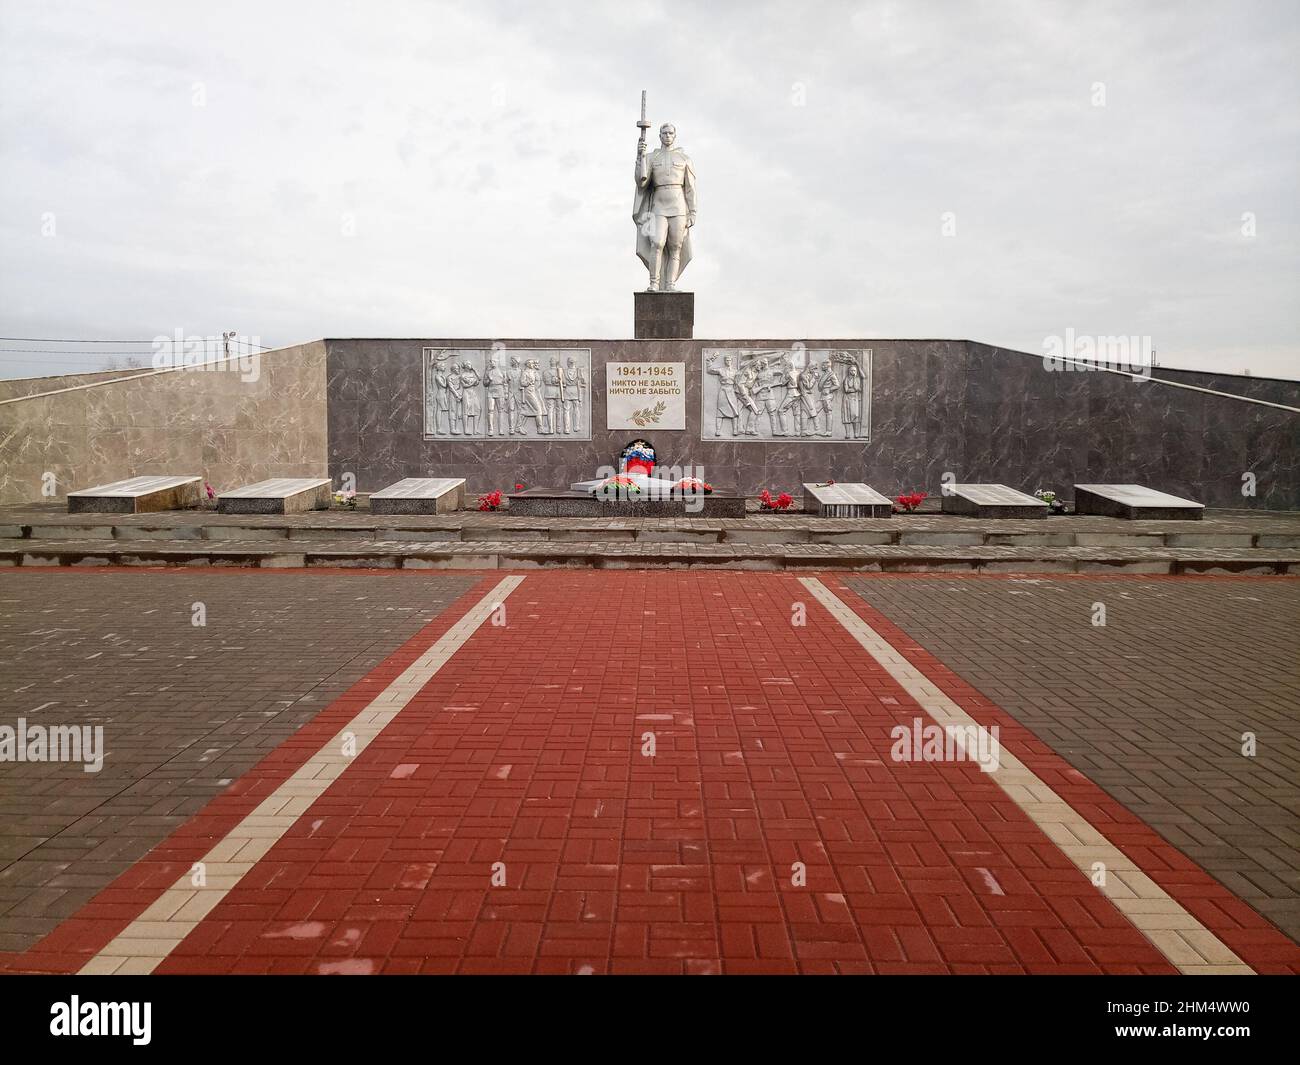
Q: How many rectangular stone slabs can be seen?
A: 6